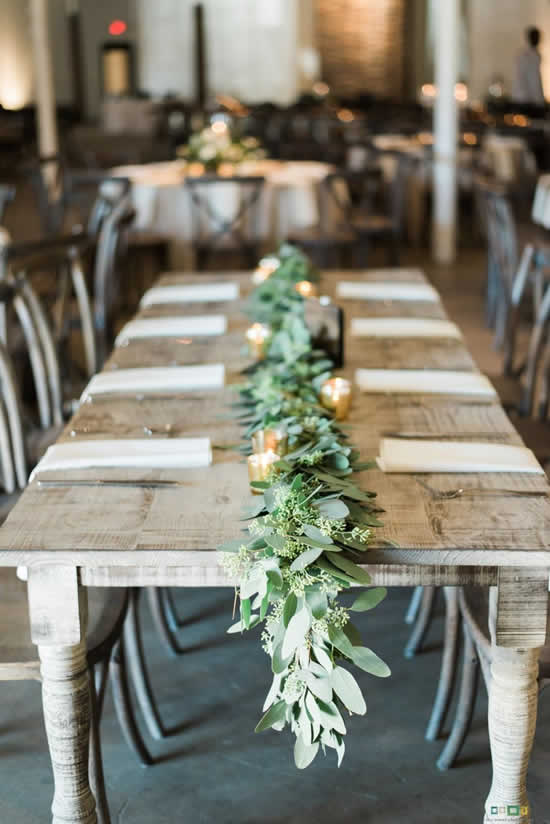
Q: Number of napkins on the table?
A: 8